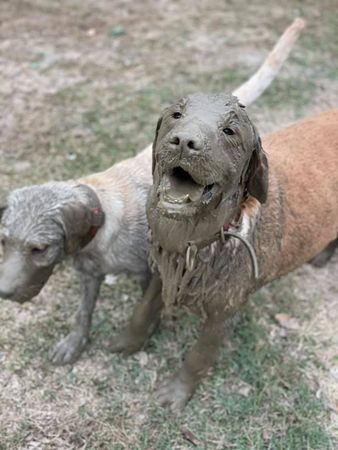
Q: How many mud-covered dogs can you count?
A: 2